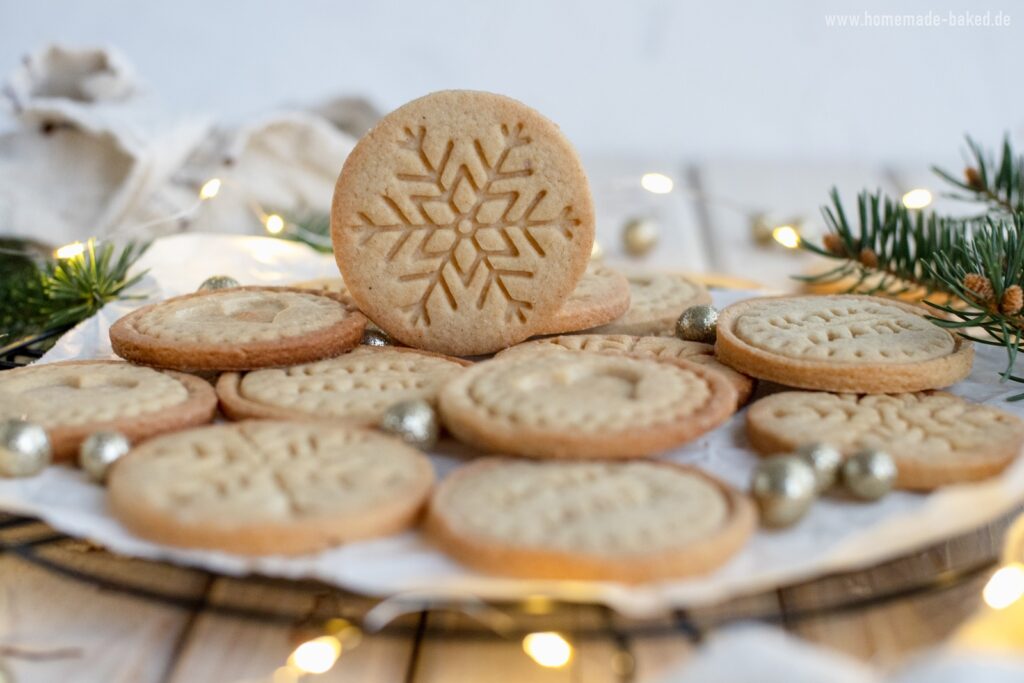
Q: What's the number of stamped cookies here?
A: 13